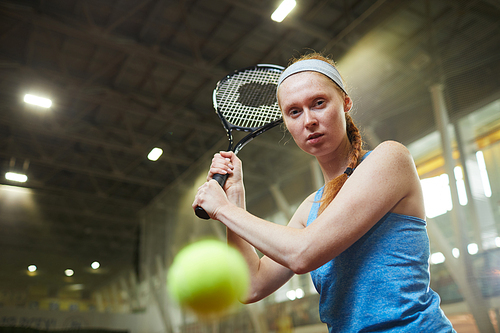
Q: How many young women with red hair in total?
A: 1